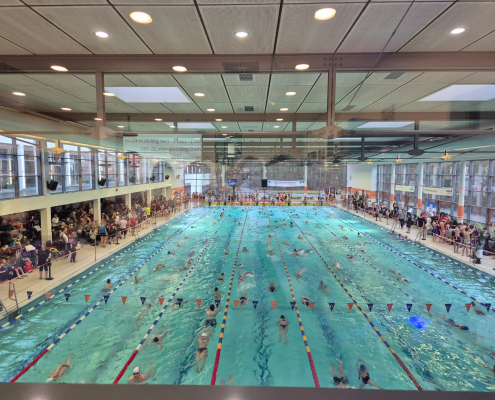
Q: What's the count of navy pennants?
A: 13